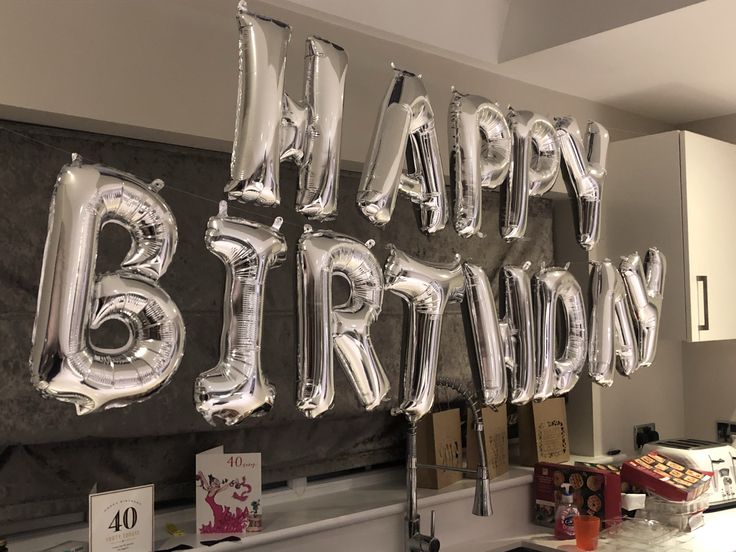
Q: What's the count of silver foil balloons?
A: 13